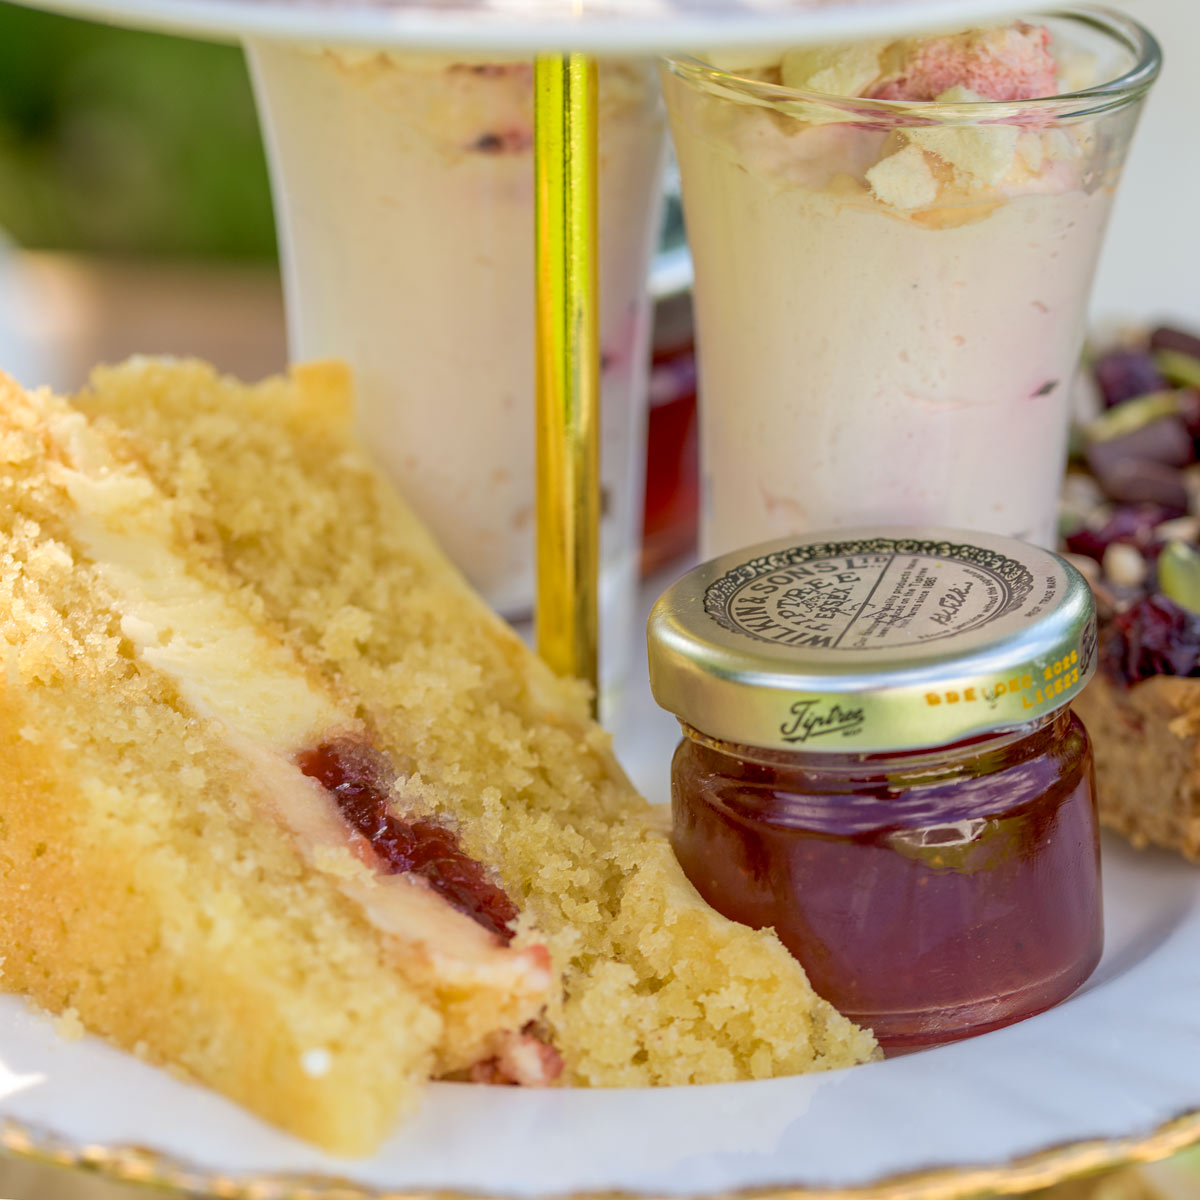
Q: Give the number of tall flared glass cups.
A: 2